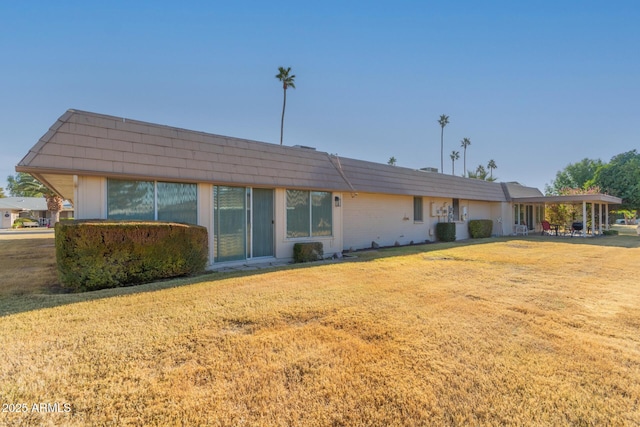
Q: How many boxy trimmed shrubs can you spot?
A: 4